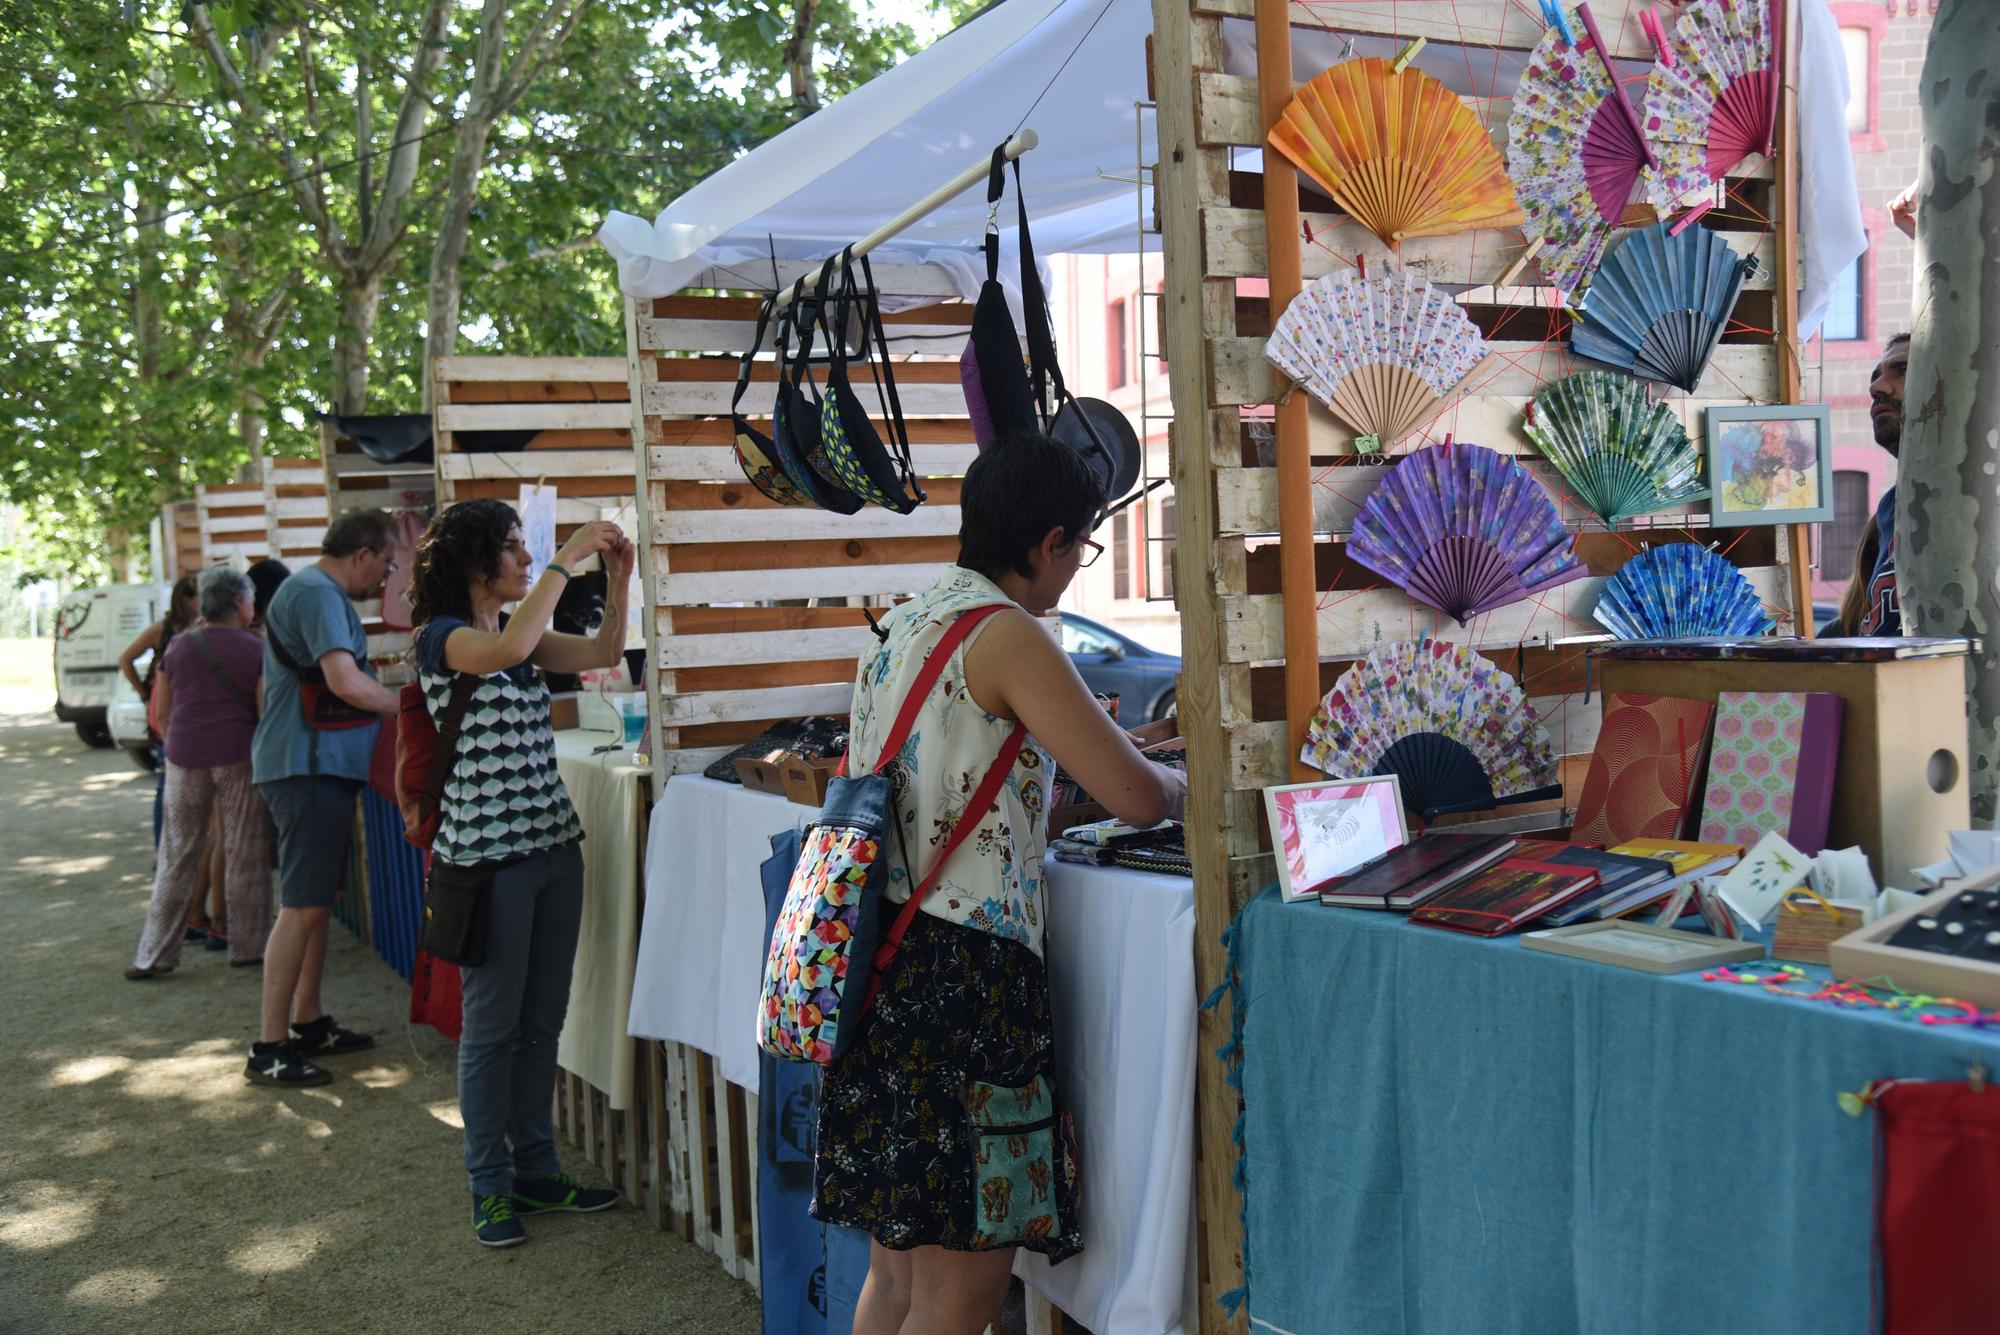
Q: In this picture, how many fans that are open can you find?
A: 9